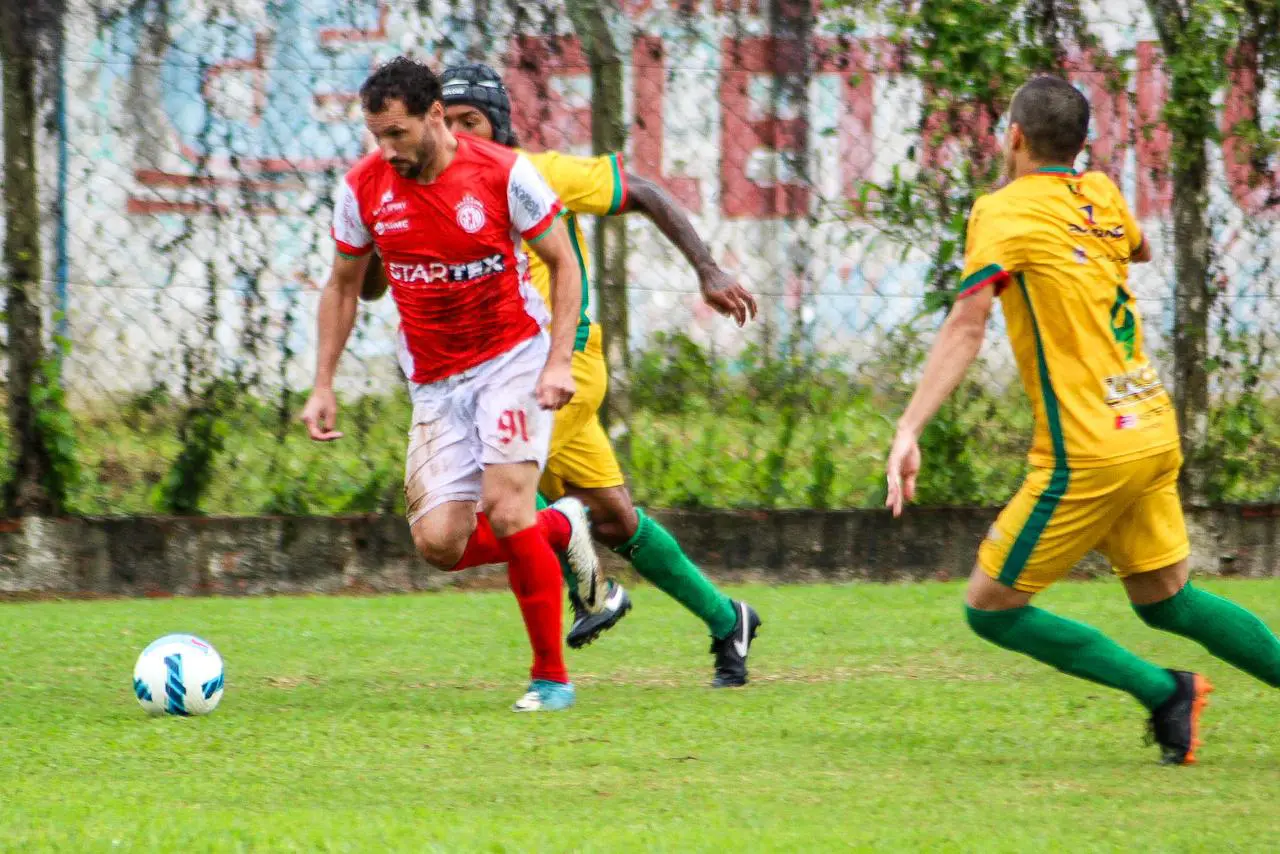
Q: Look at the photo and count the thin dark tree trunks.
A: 3